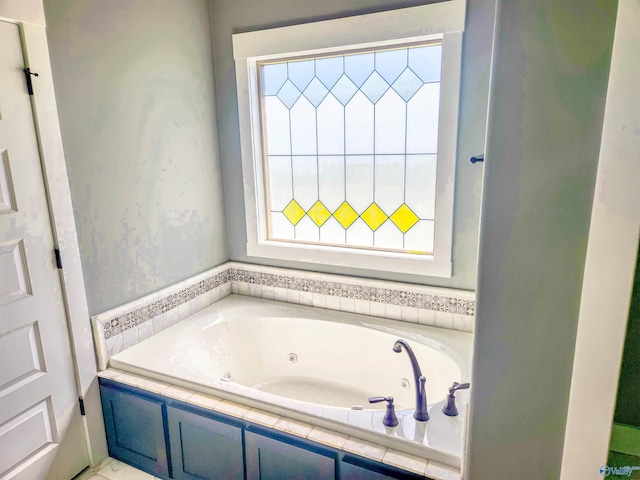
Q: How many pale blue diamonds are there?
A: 5